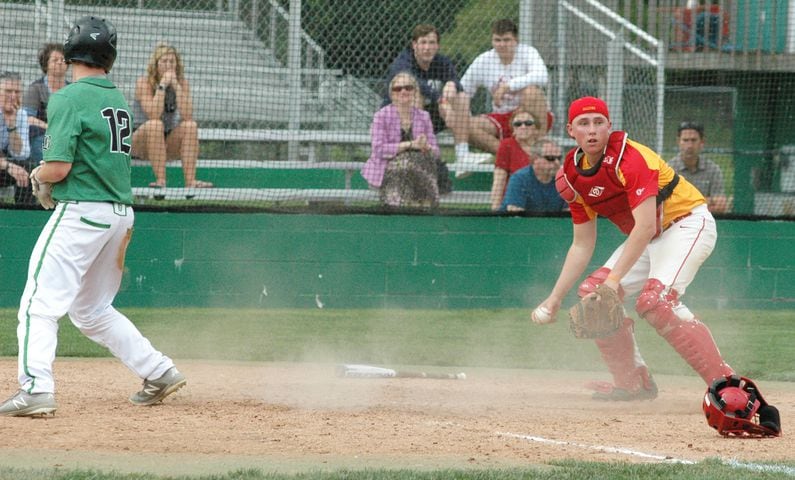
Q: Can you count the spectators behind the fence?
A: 9